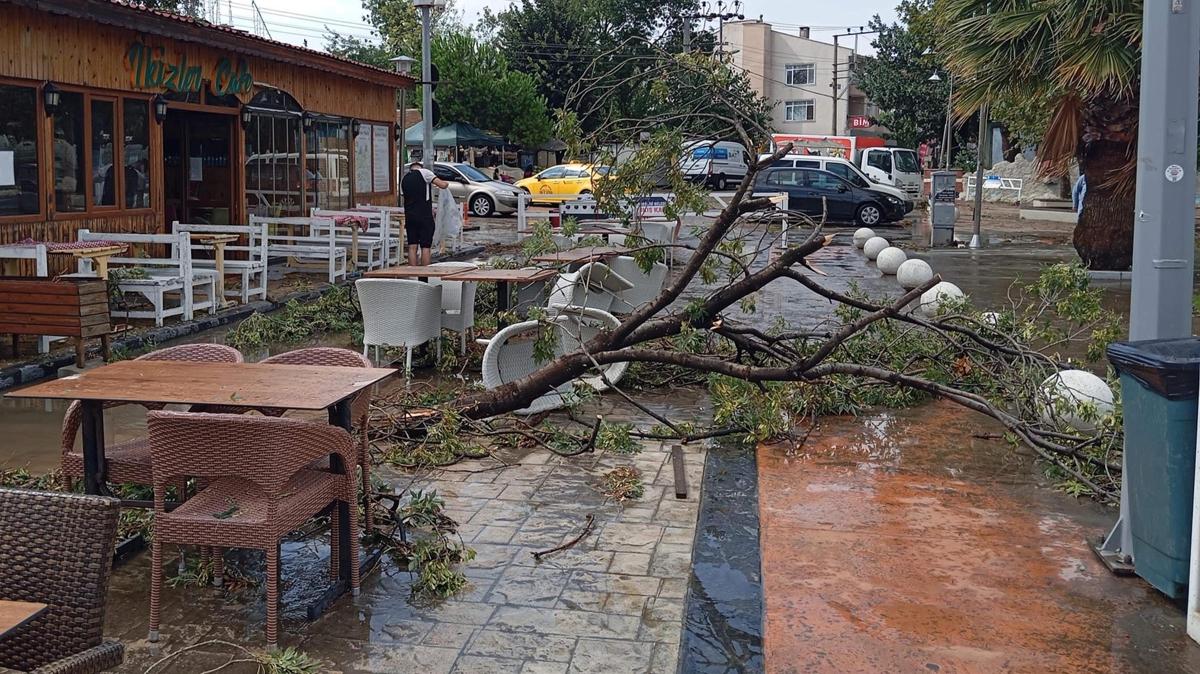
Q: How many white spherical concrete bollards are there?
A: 7